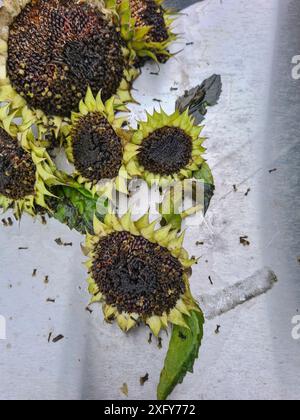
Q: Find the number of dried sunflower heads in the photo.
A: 6